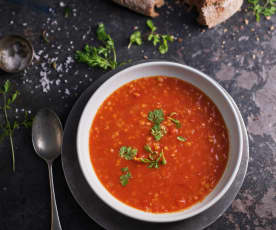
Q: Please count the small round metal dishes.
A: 1